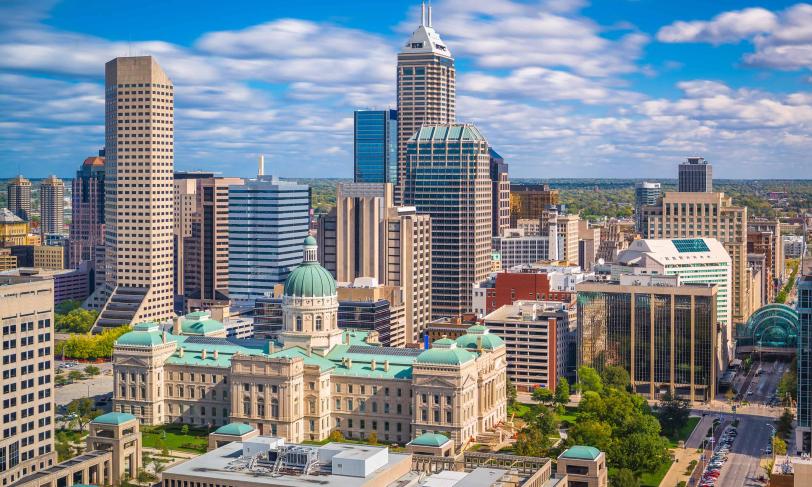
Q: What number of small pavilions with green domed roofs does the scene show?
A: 4